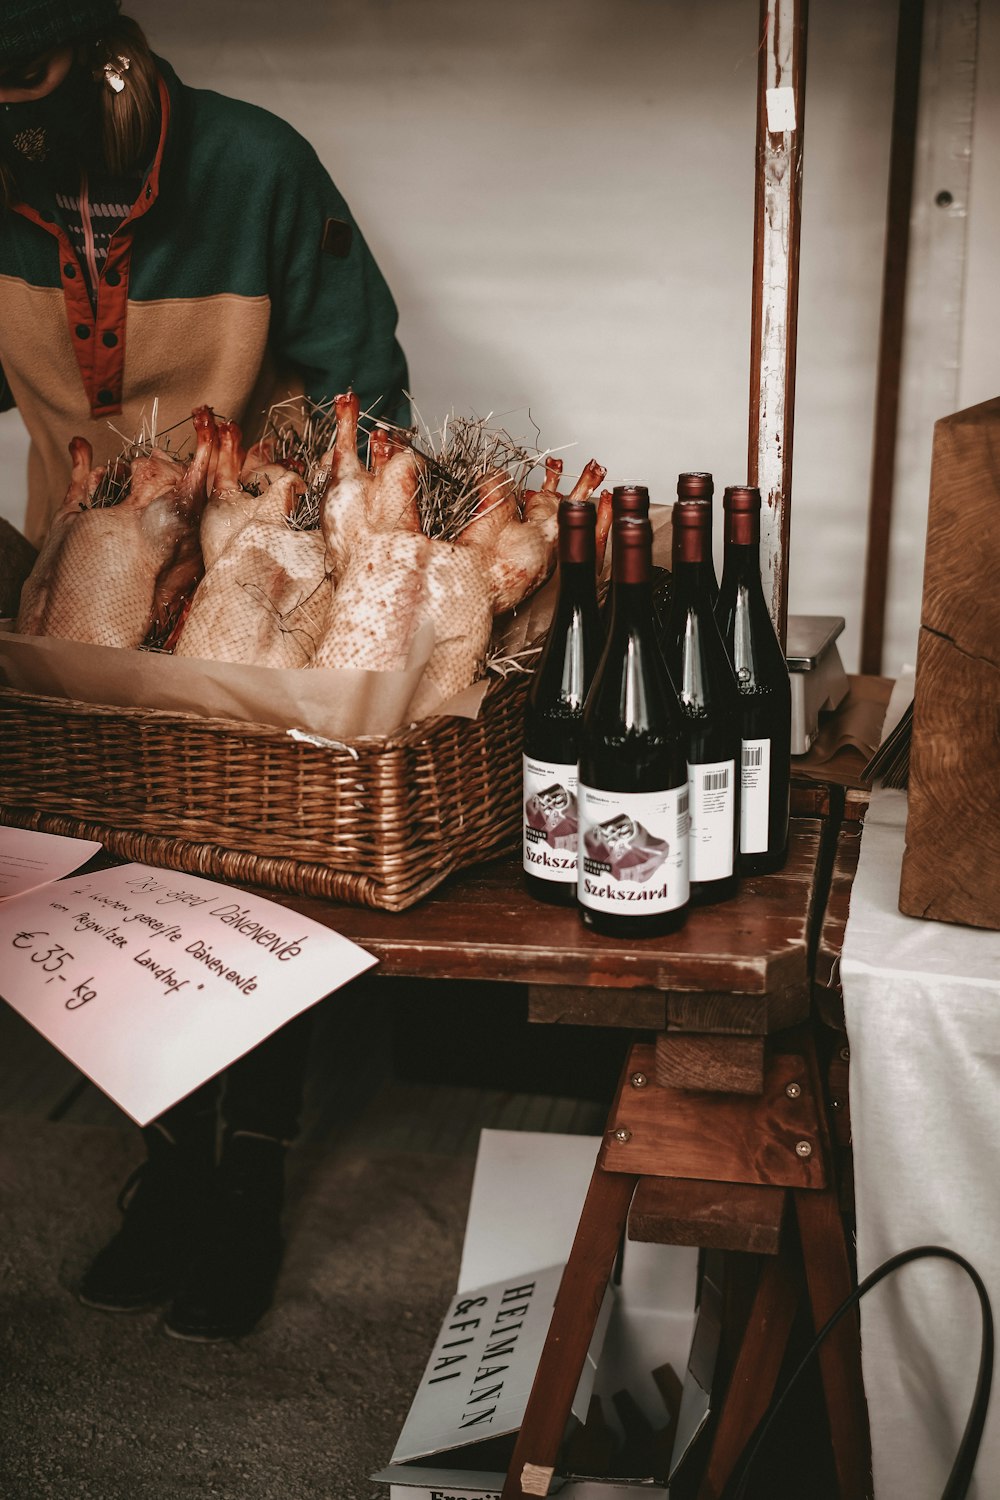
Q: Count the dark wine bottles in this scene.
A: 6